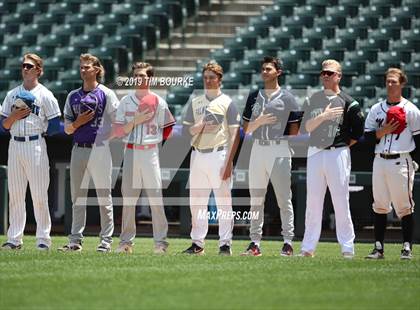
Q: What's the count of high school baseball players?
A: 7